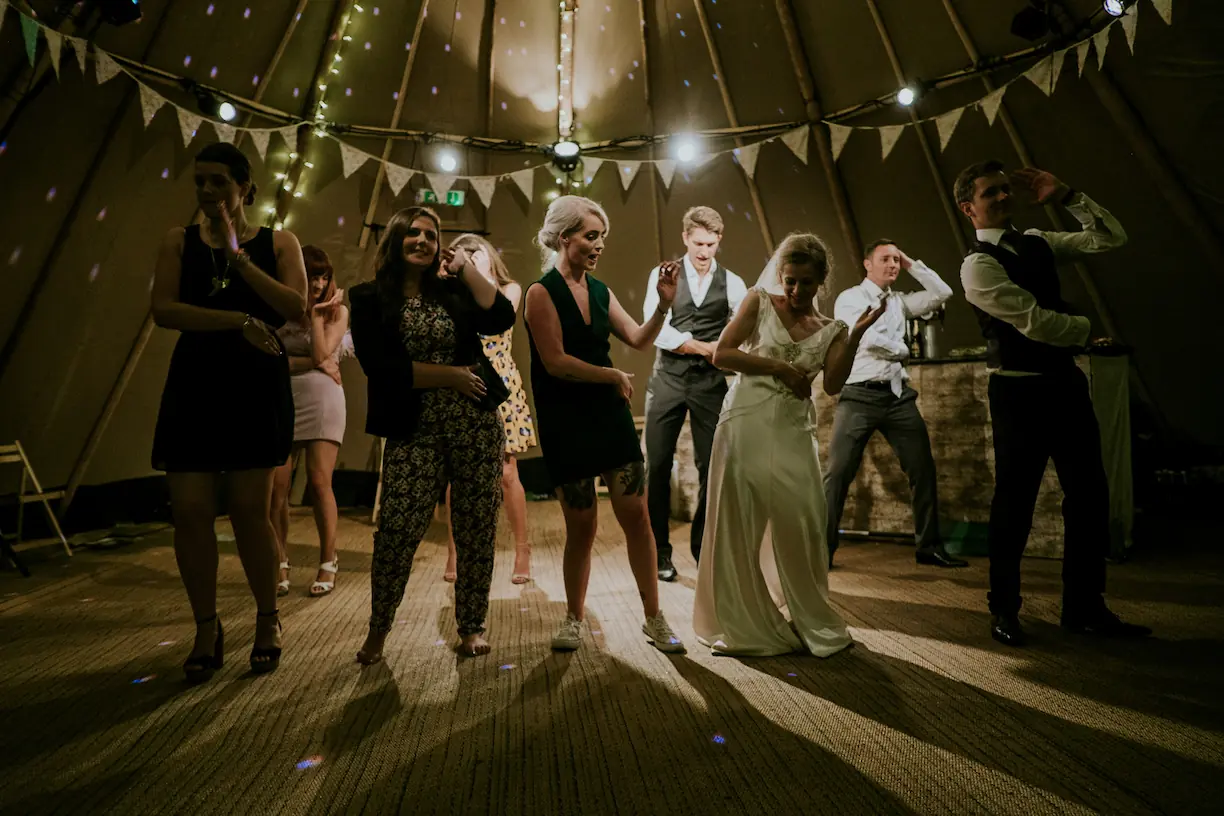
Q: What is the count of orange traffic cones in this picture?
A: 0